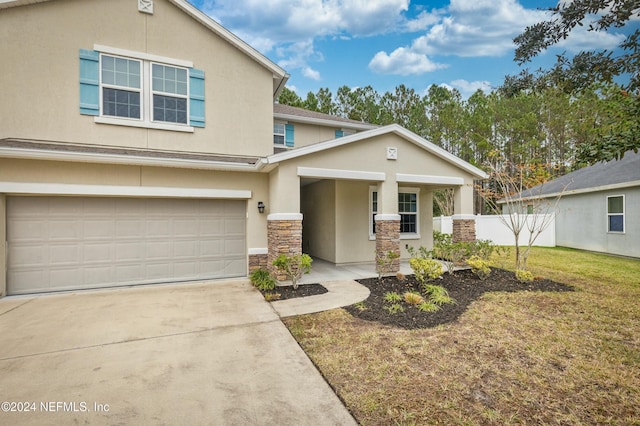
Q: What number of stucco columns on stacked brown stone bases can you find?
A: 3